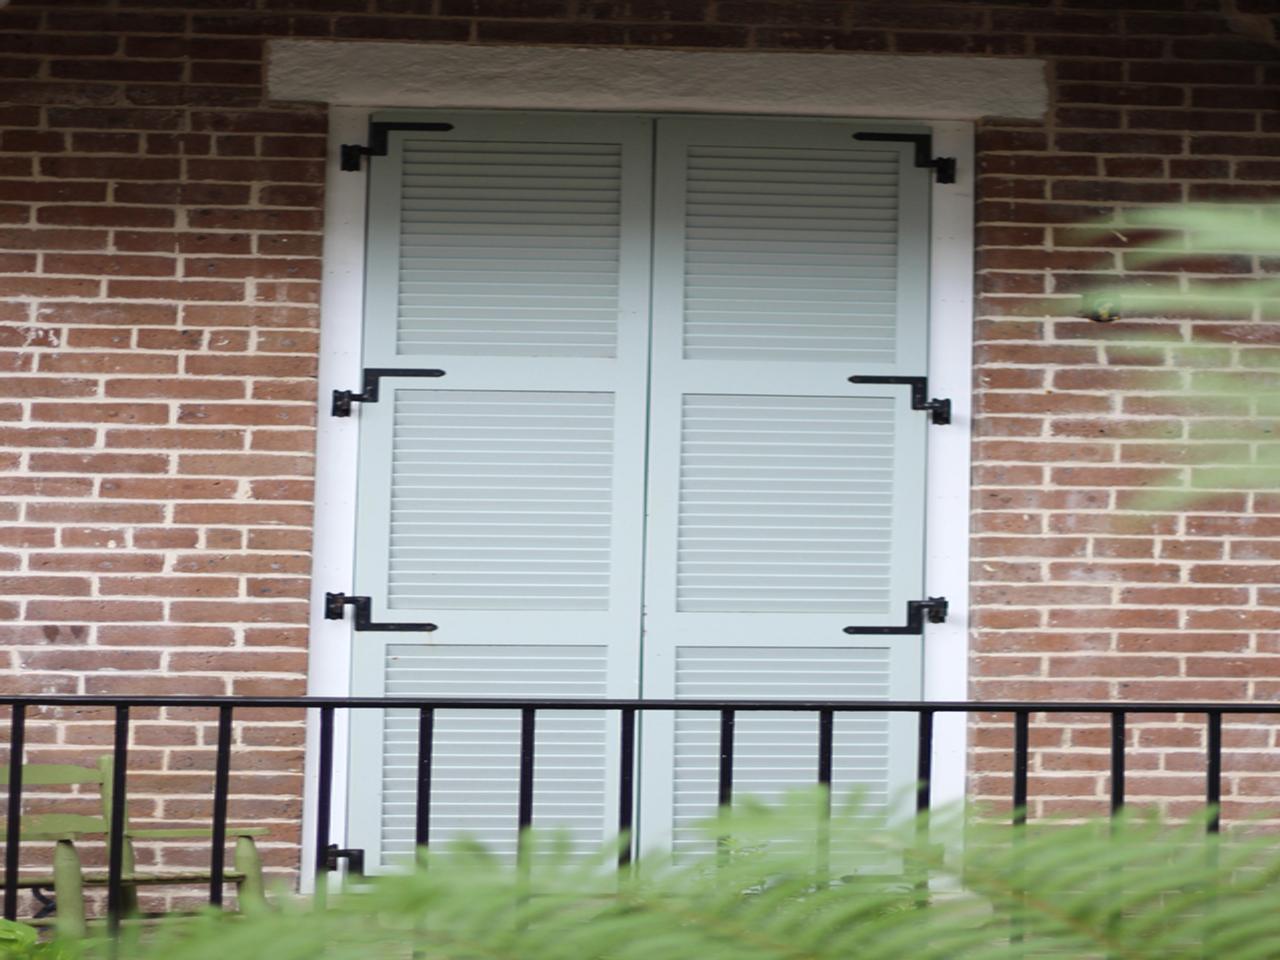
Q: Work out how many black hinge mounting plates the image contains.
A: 7